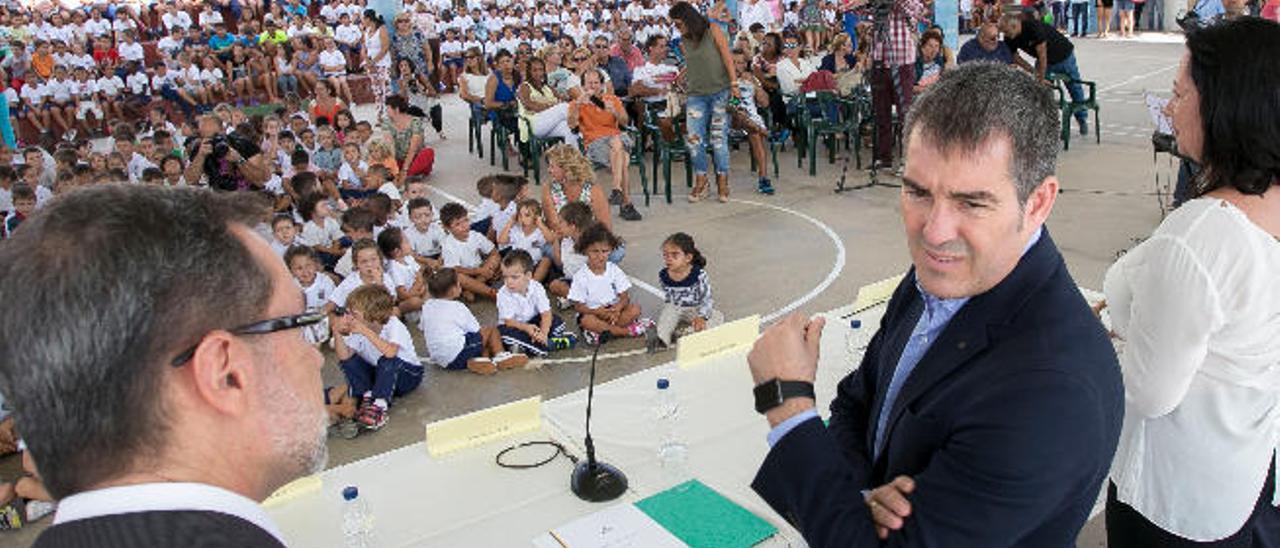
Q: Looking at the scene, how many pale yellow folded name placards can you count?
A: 4